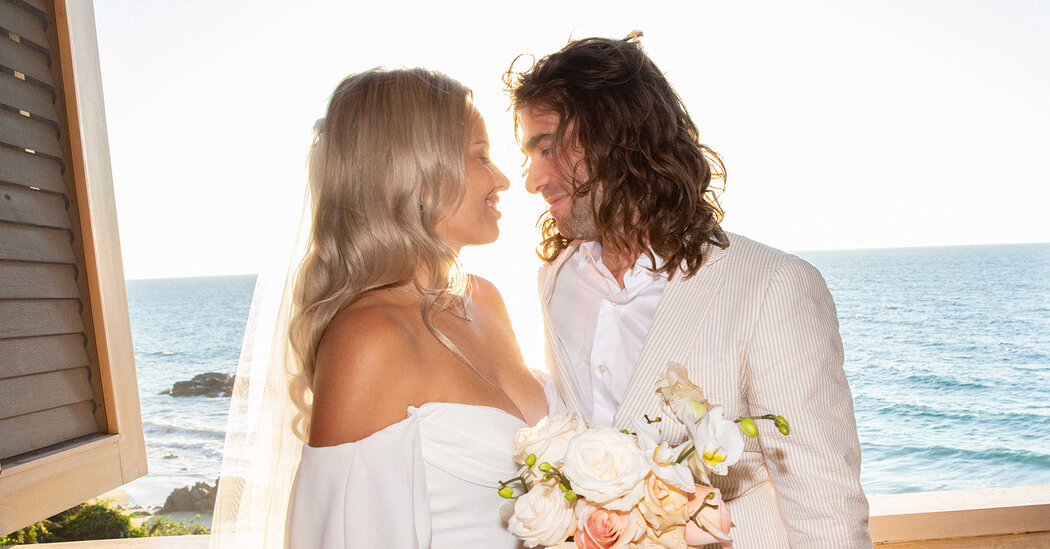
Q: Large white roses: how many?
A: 3